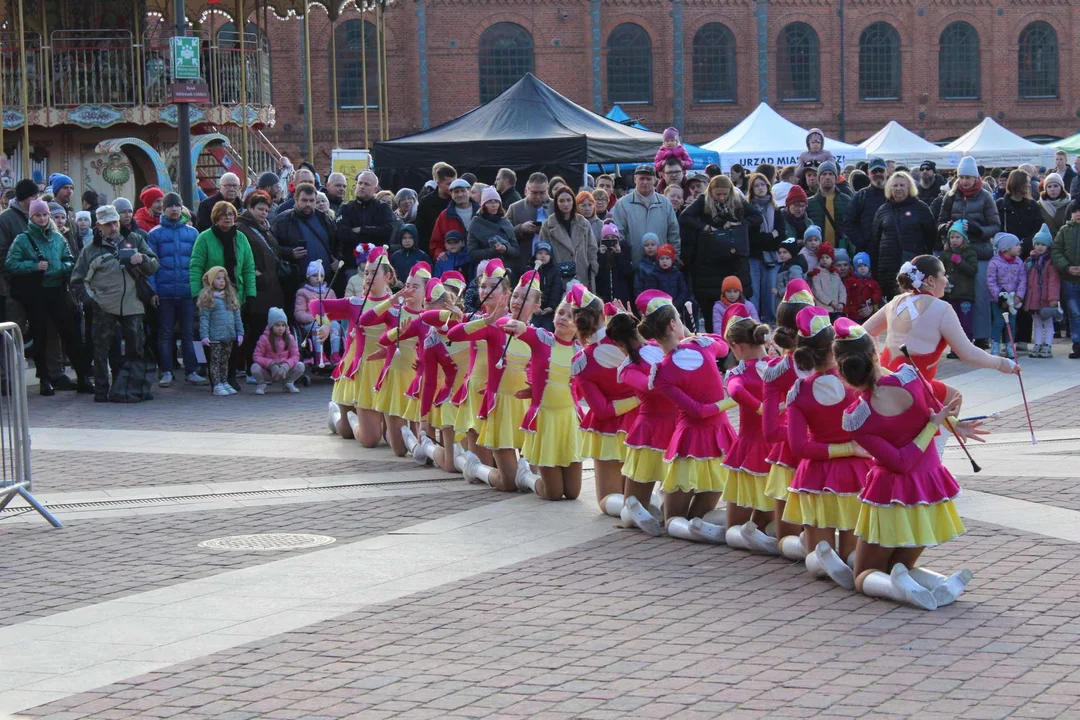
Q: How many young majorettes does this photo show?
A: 15